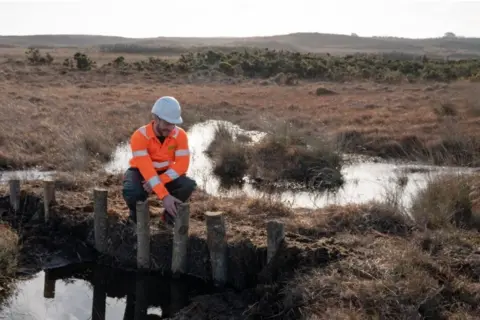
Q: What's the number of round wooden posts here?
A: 7